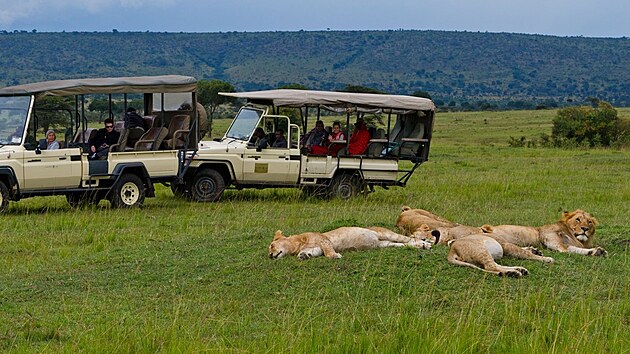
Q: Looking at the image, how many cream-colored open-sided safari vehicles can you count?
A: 2